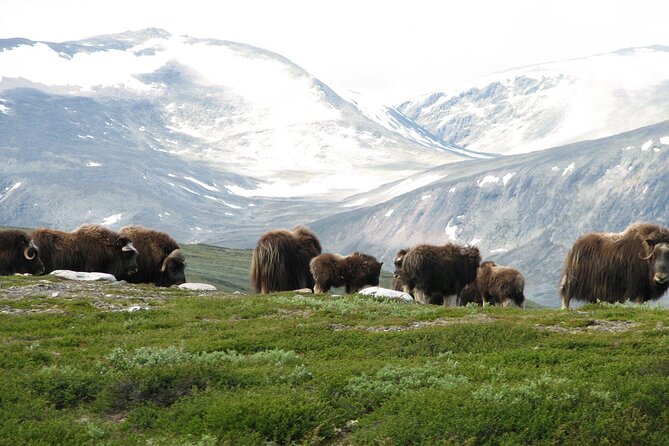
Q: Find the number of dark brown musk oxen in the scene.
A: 9